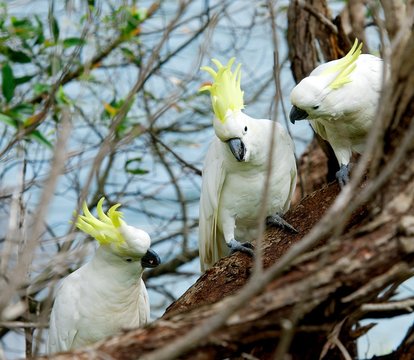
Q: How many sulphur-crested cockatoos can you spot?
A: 3